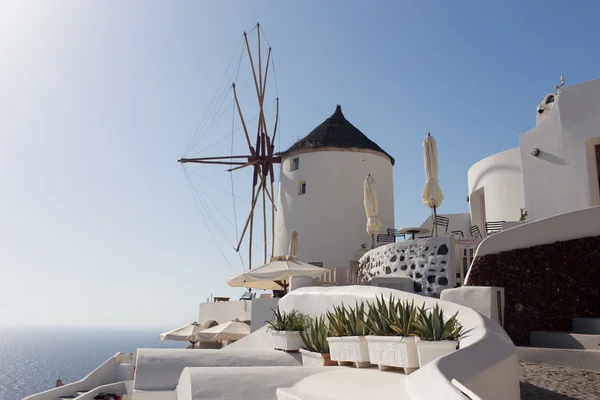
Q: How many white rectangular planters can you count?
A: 5